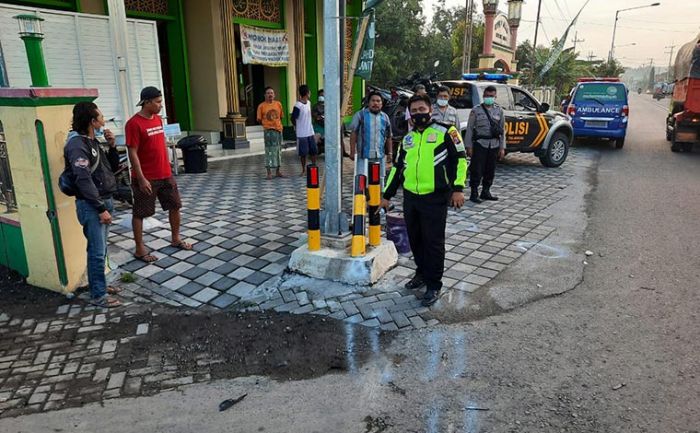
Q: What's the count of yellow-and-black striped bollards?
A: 3